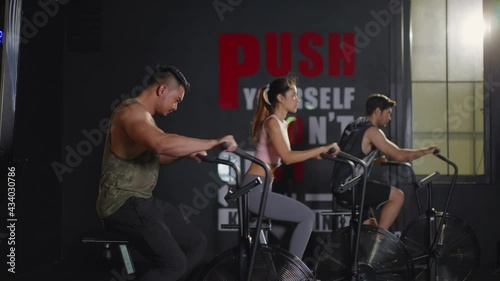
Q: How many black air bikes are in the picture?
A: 3